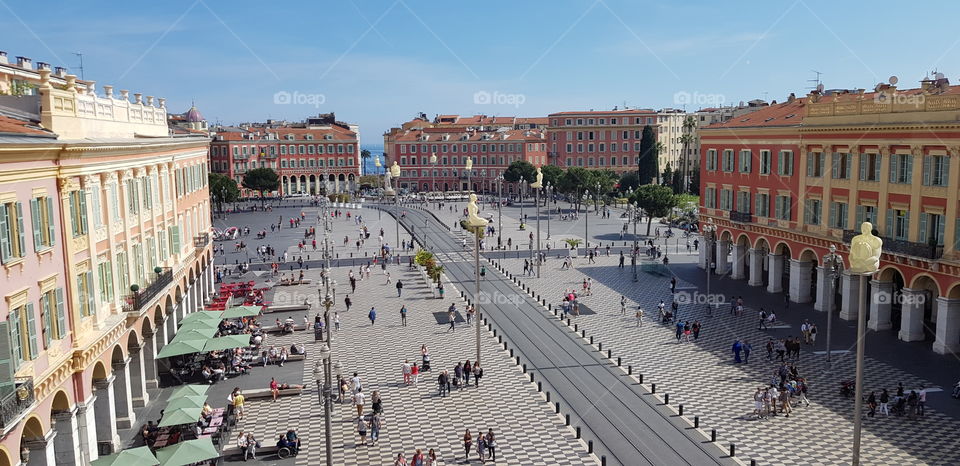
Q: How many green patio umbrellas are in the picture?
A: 11